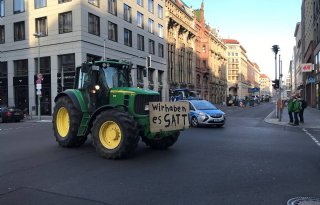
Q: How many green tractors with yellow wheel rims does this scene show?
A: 1